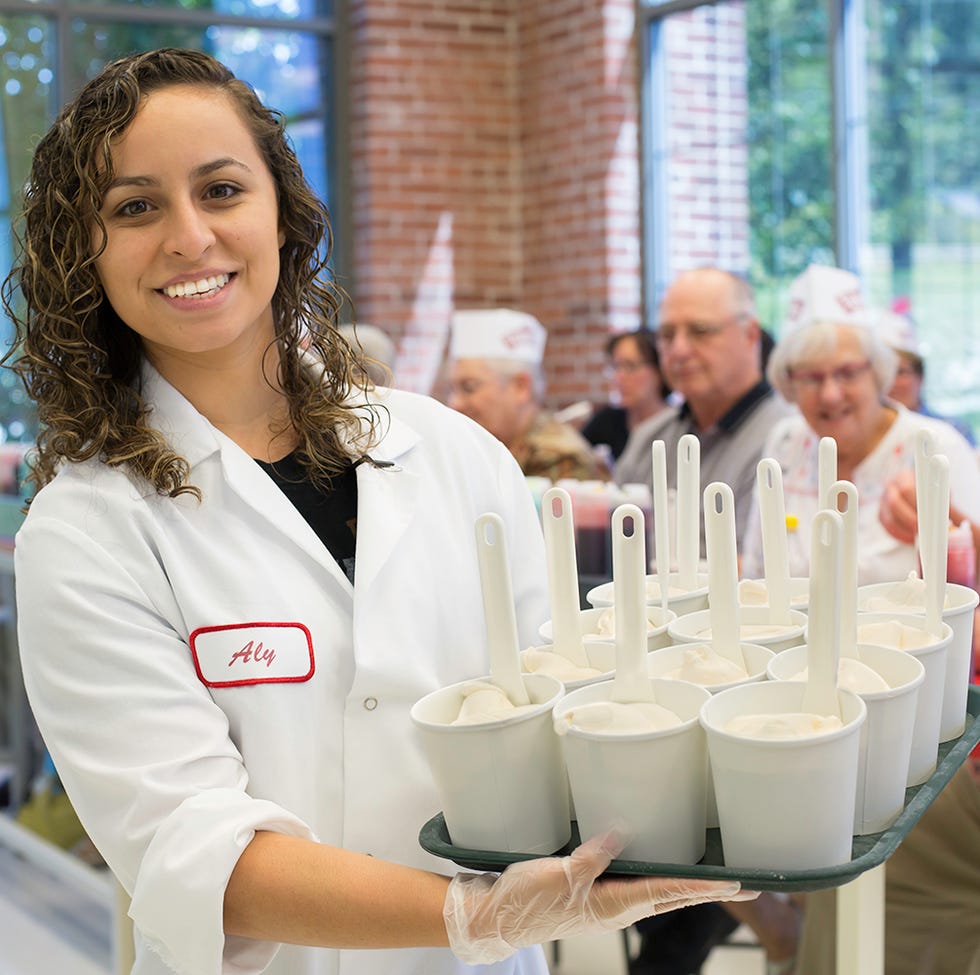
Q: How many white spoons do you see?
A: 12